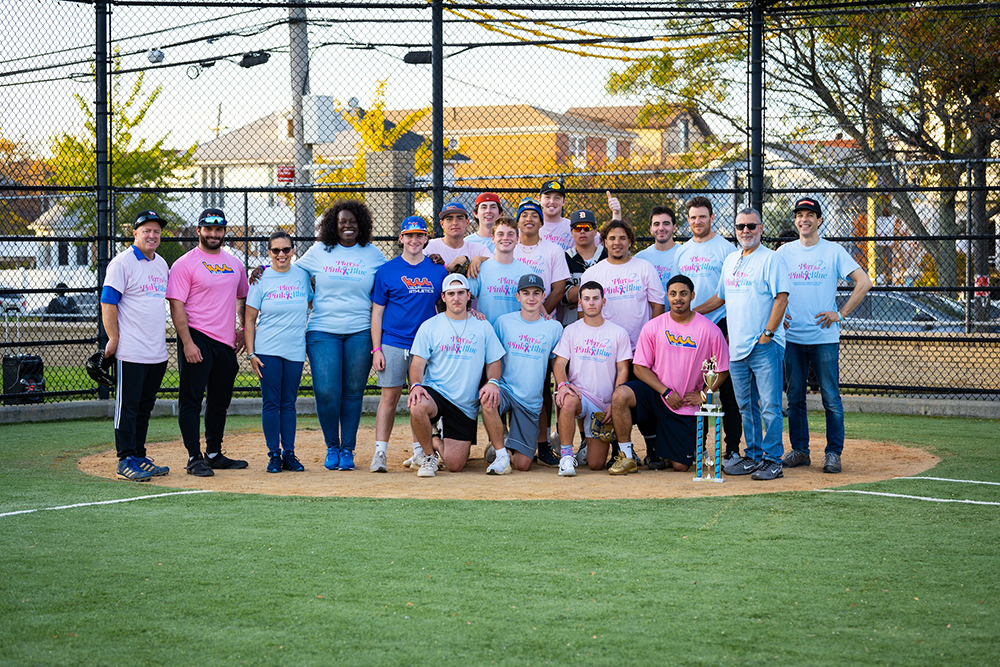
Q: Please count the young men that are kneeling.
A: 4